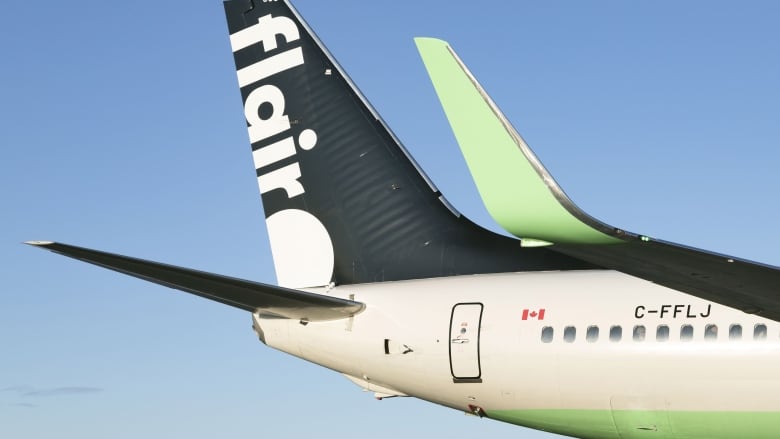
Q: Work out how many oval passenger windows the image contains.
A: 10